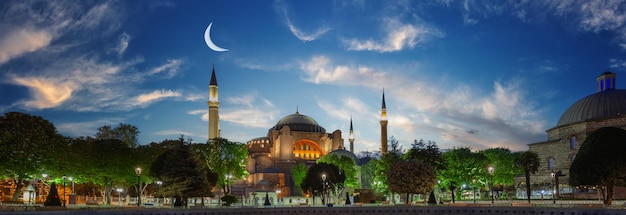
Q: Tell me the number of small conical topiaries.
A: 4